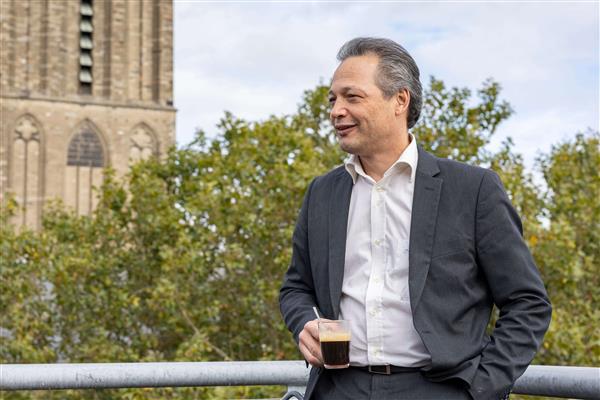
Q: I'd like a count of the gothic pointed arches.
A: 3